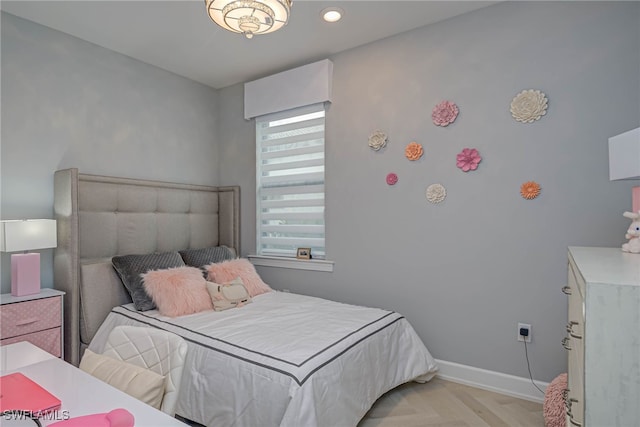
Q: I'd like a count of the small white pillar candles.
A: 0